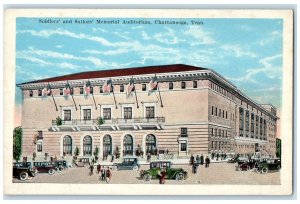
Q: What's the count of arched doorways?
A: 5